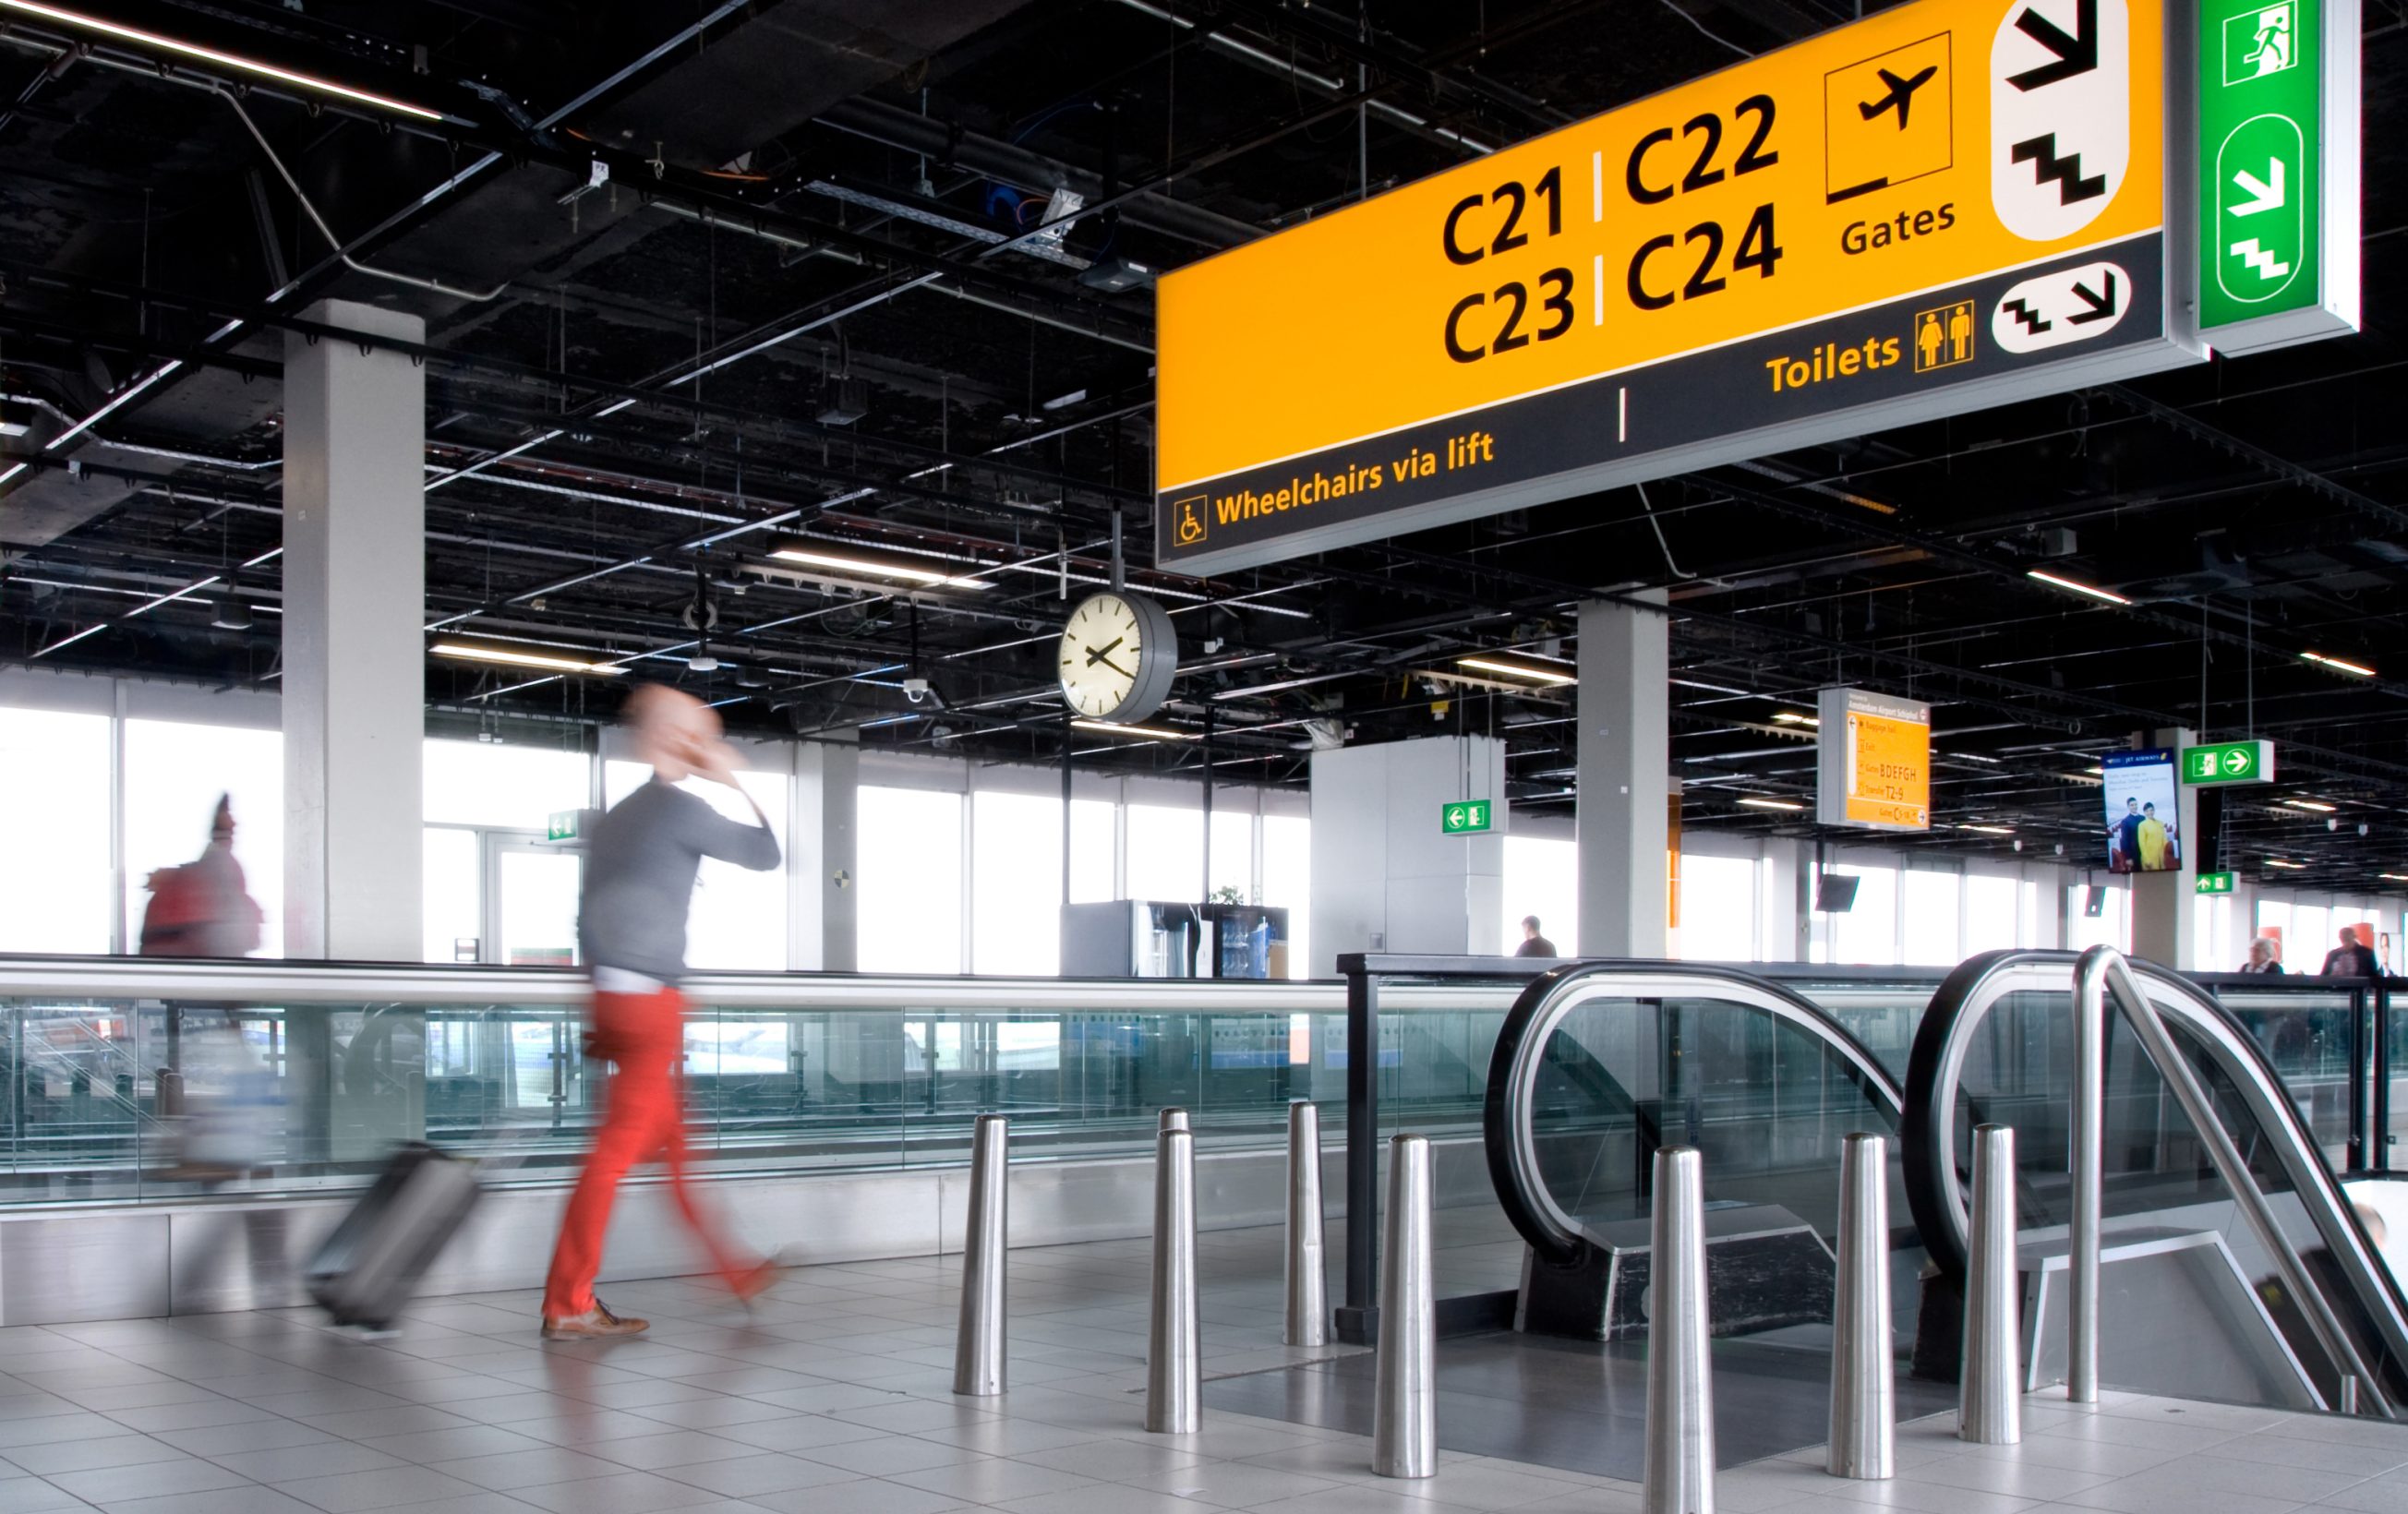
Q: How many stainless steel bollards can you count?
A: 8